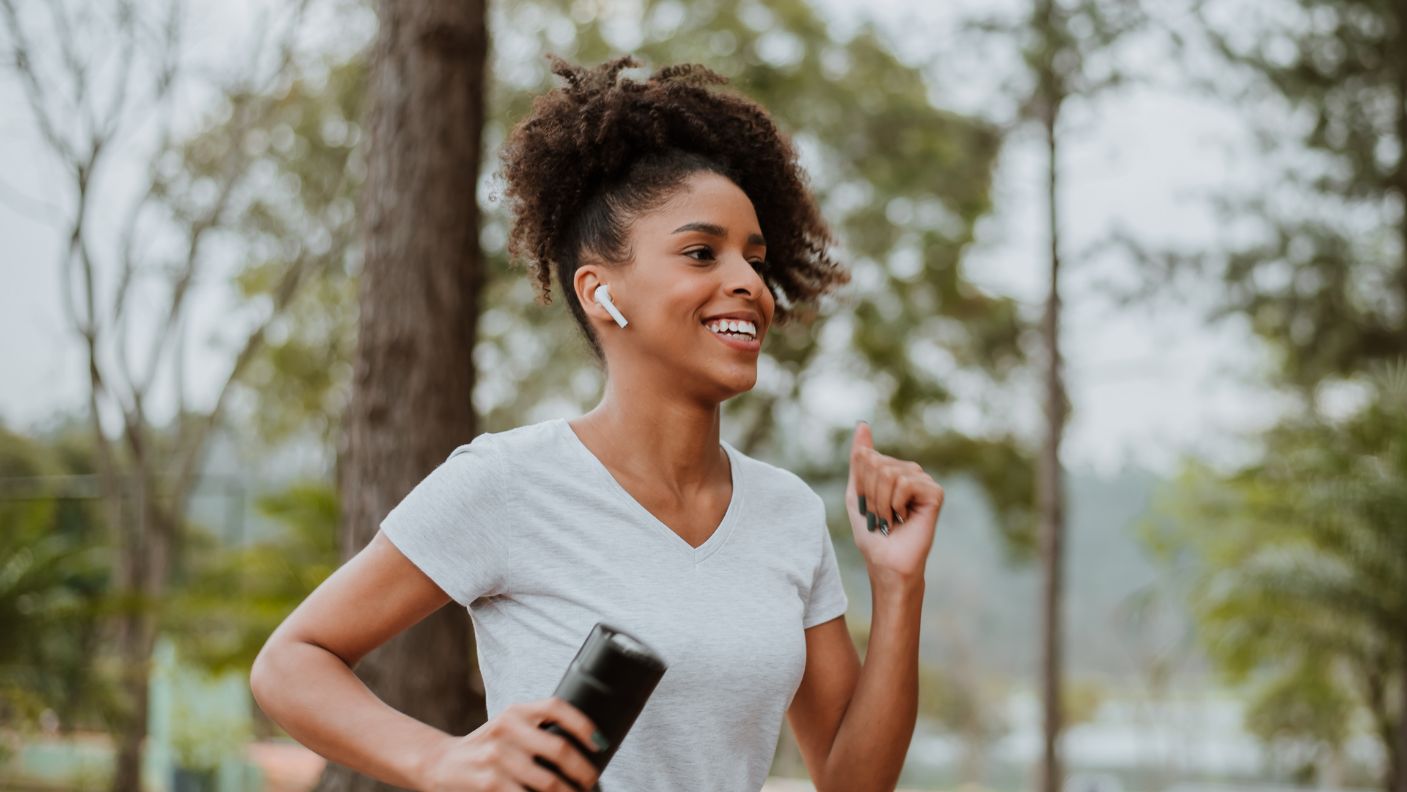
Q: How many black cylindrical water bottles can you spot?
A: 1